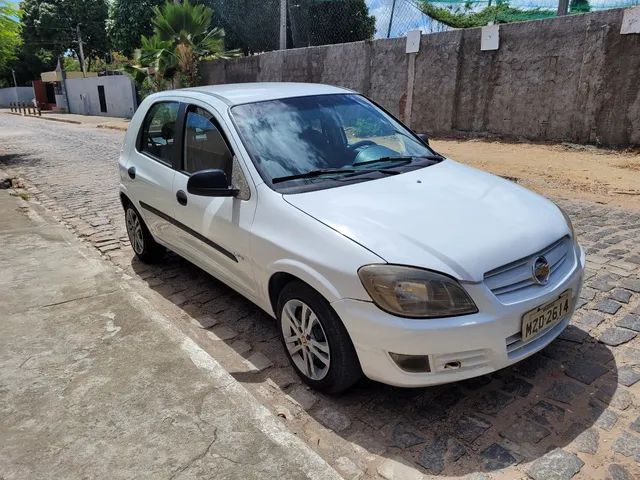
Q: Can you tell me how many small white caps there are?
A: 3